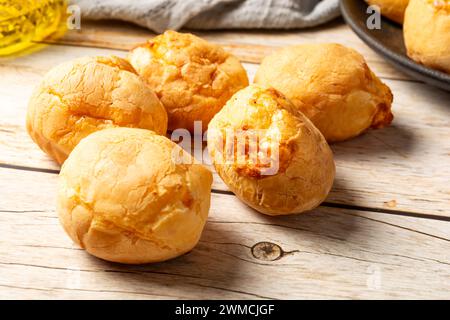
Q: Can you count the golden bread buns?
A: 7